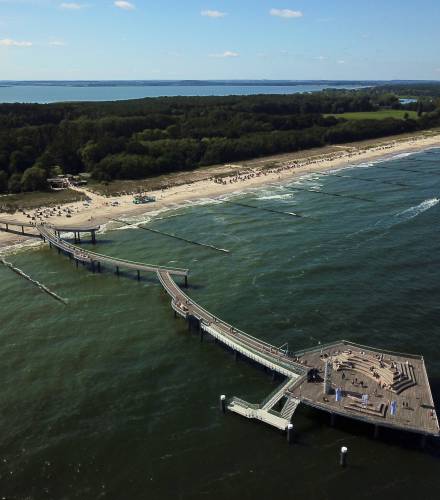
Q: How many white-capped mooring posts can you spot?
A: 3